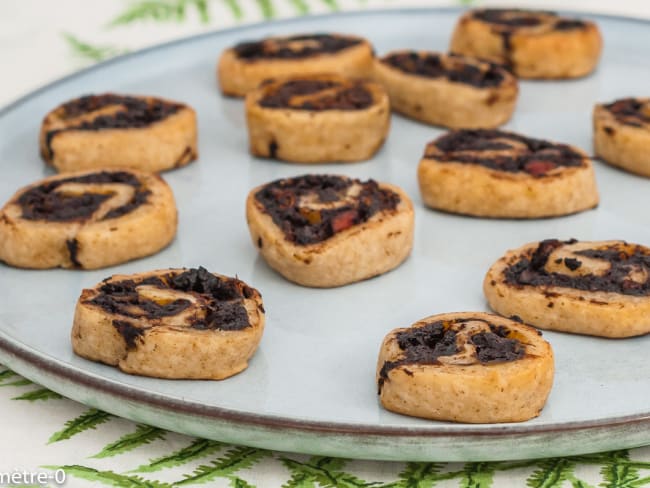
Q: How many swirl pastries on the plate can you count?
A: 12